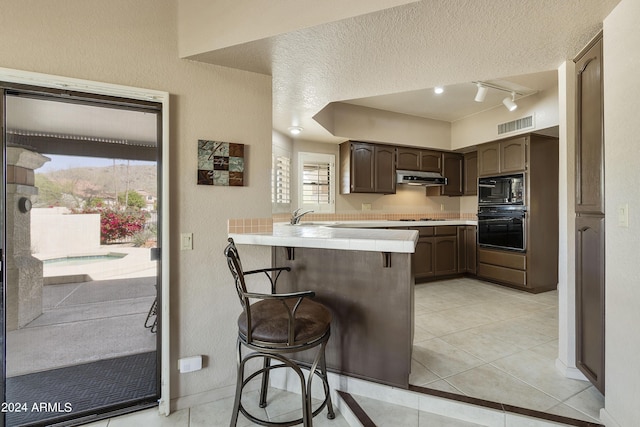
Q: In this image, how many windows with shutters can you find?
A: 2